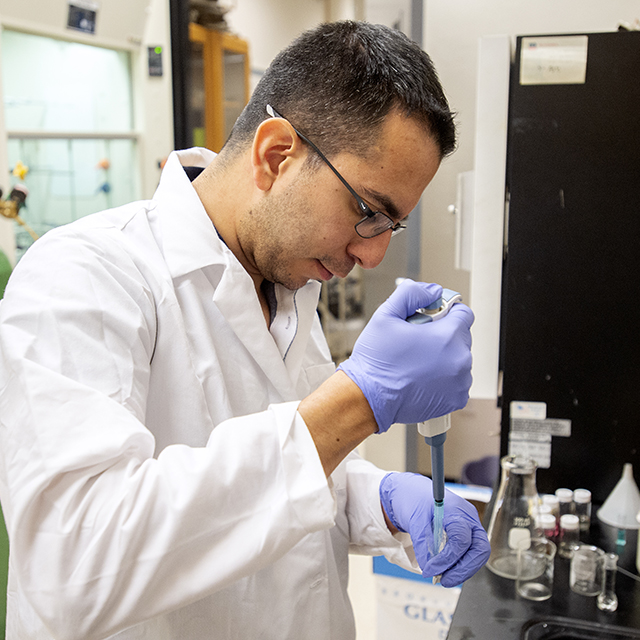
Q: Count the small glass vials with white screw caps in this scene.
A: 6